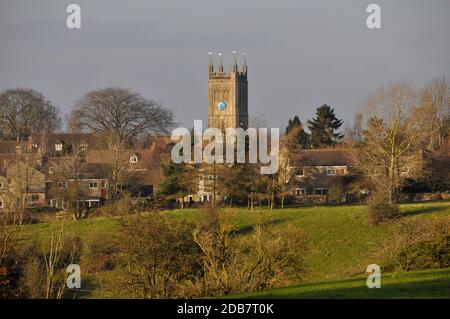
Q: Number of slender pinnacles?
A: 4